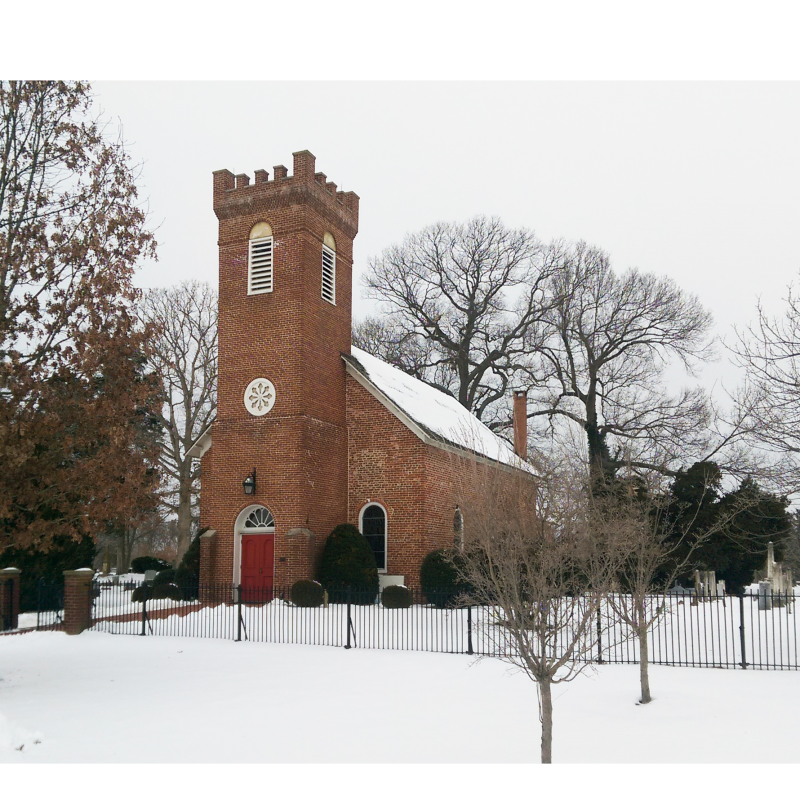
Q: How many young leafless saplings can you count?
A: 2